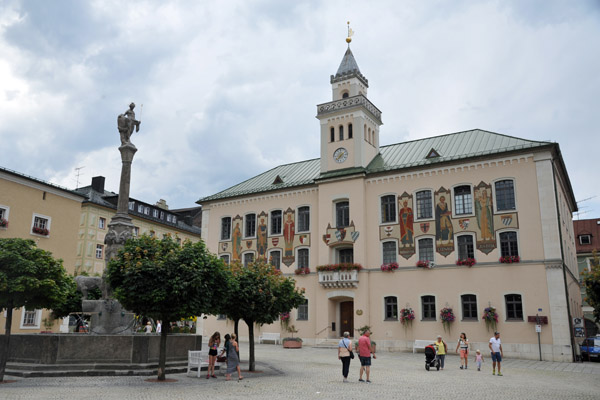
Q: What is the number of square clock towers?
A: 1